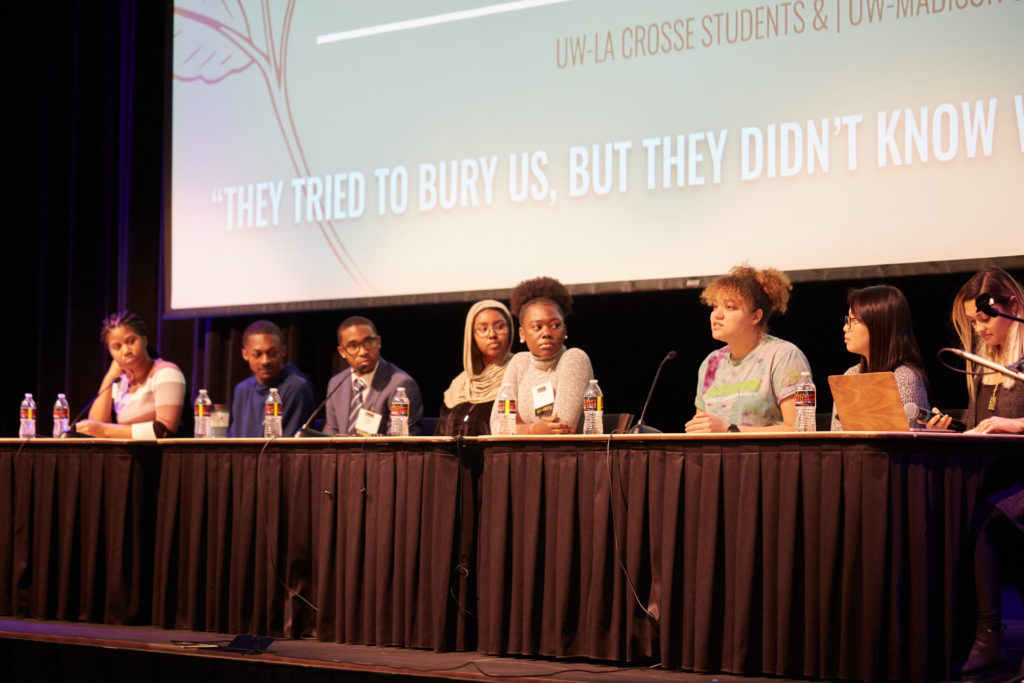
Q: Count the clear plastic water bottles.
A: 8